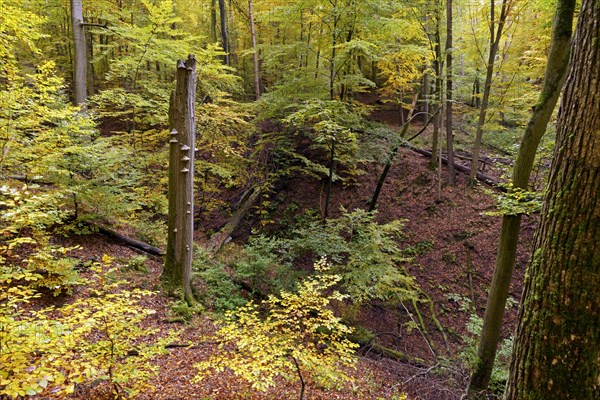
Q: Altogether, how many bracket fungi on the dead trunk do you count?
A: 13